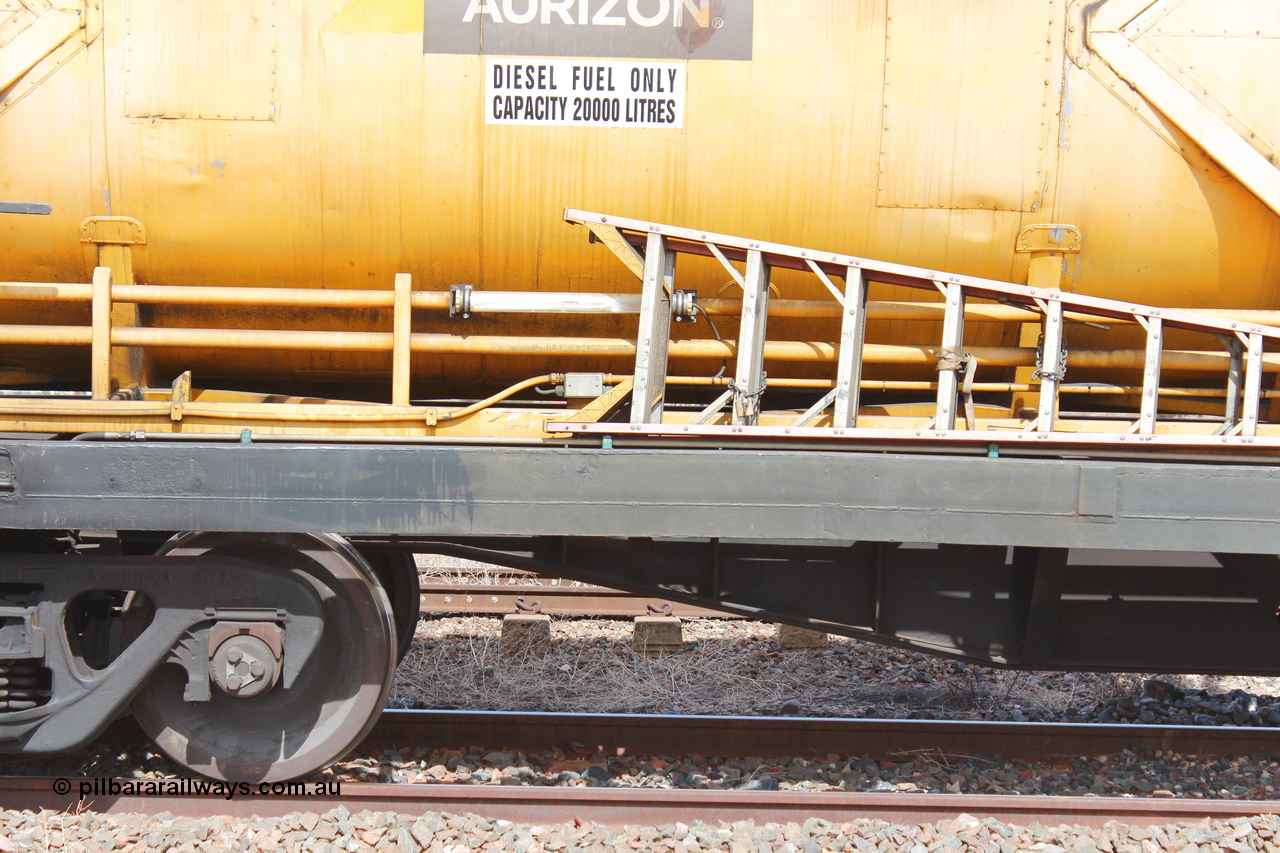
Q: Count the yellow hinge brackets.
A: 2